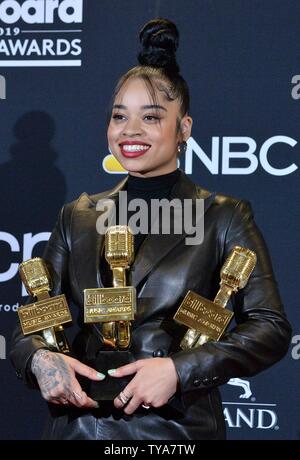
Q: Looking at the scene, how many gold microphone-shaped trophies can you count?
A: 3